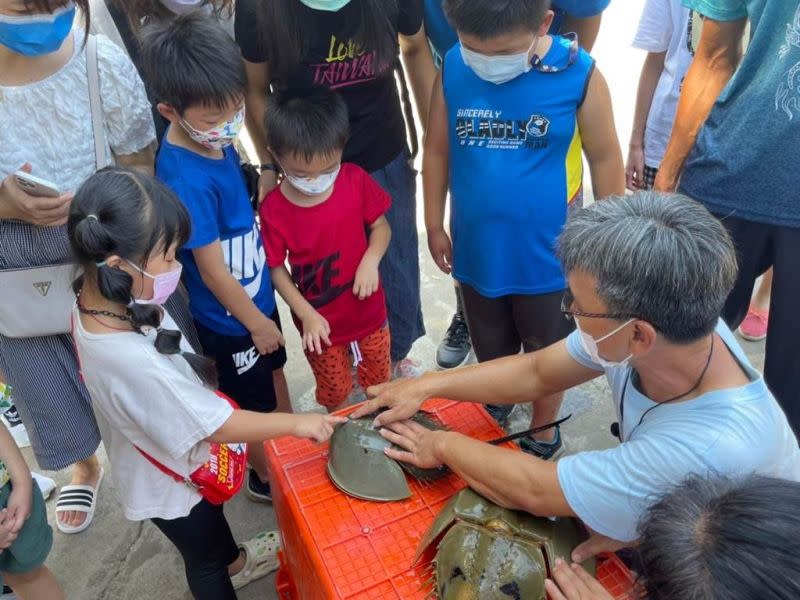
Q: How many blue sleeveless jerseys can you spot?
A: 1